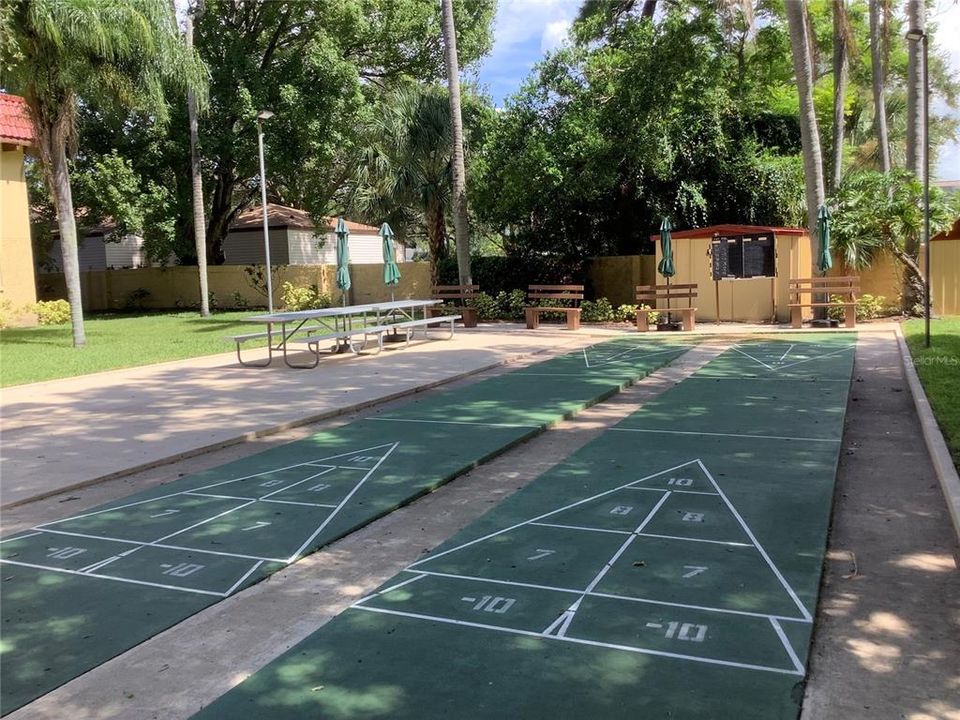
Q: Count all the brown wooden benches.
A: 4